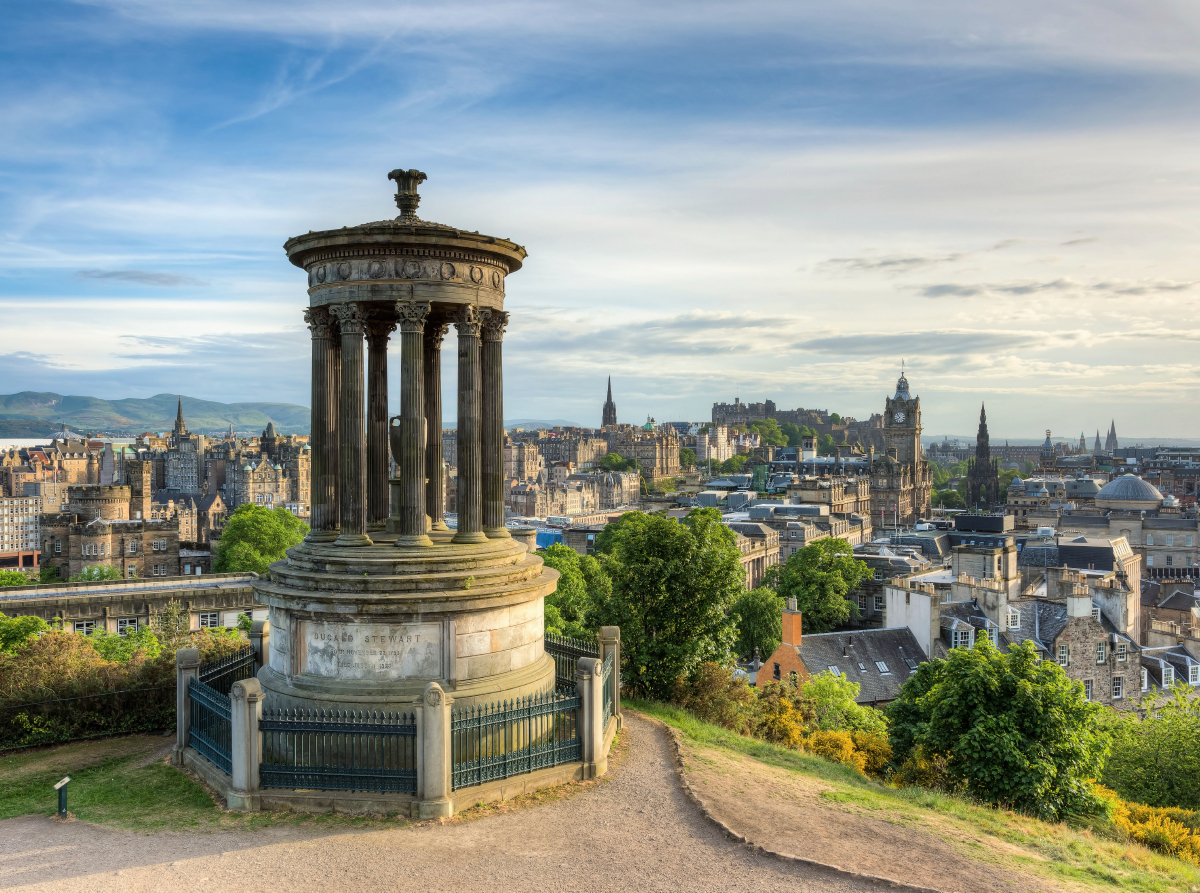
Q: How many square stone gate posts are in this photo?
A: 6